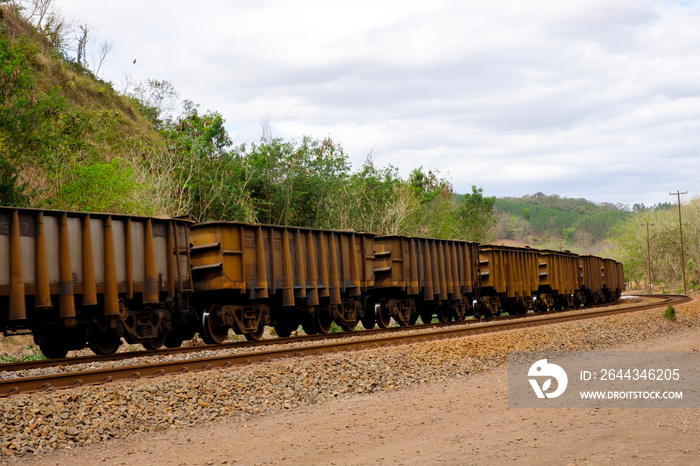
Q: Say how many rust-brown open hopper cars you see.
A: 8